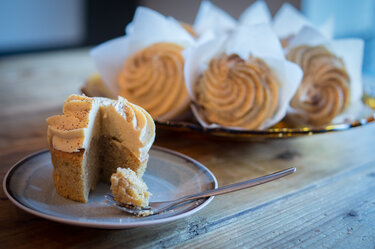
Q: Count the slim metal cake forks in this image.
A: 1